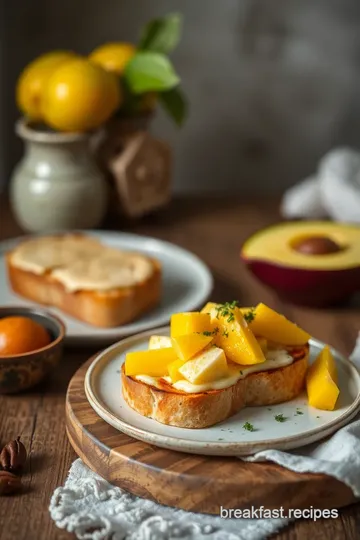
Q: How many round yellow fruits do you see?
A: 3